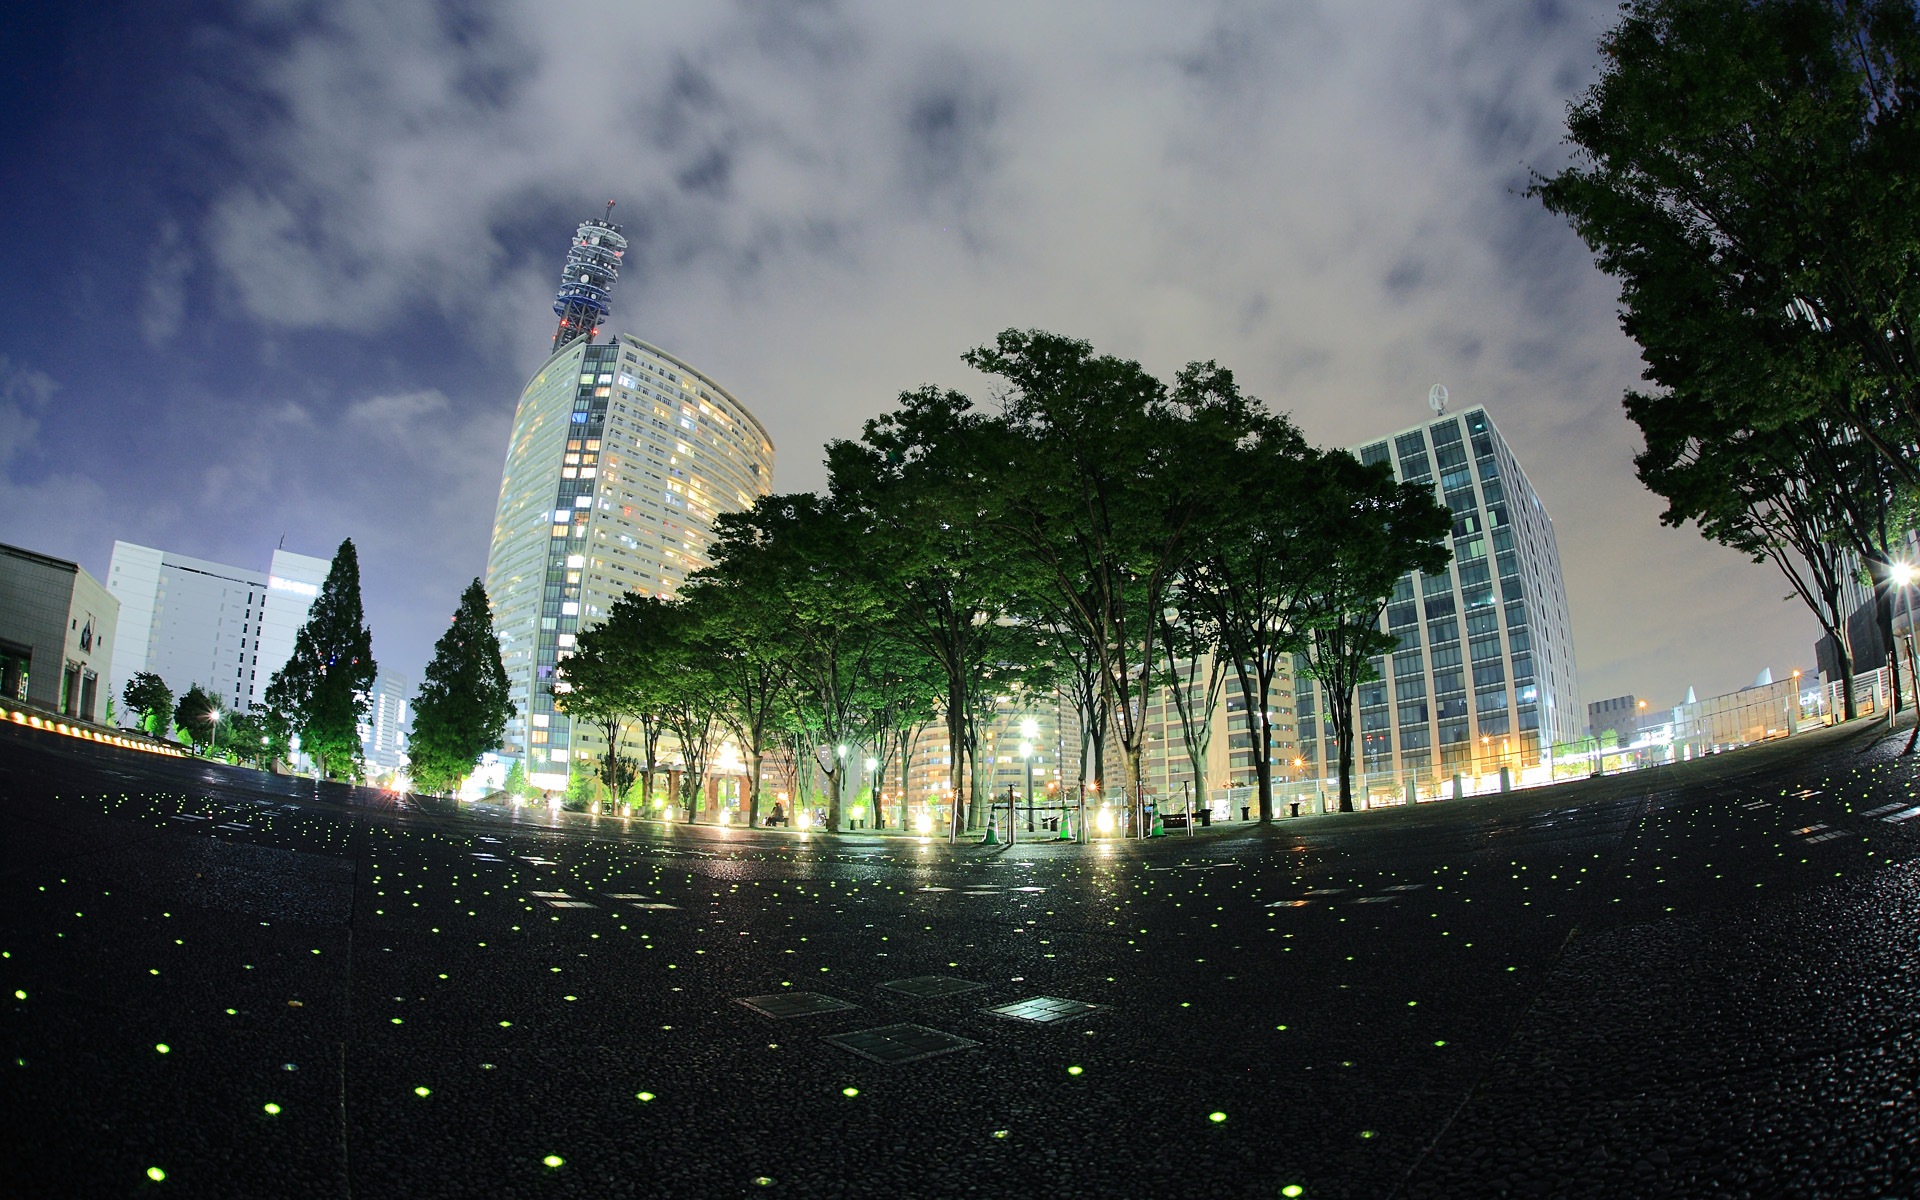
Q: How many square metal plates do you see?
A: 4